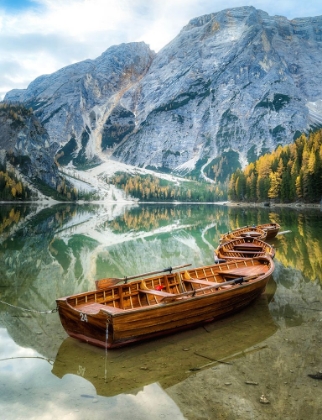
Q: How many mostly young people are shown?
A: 0